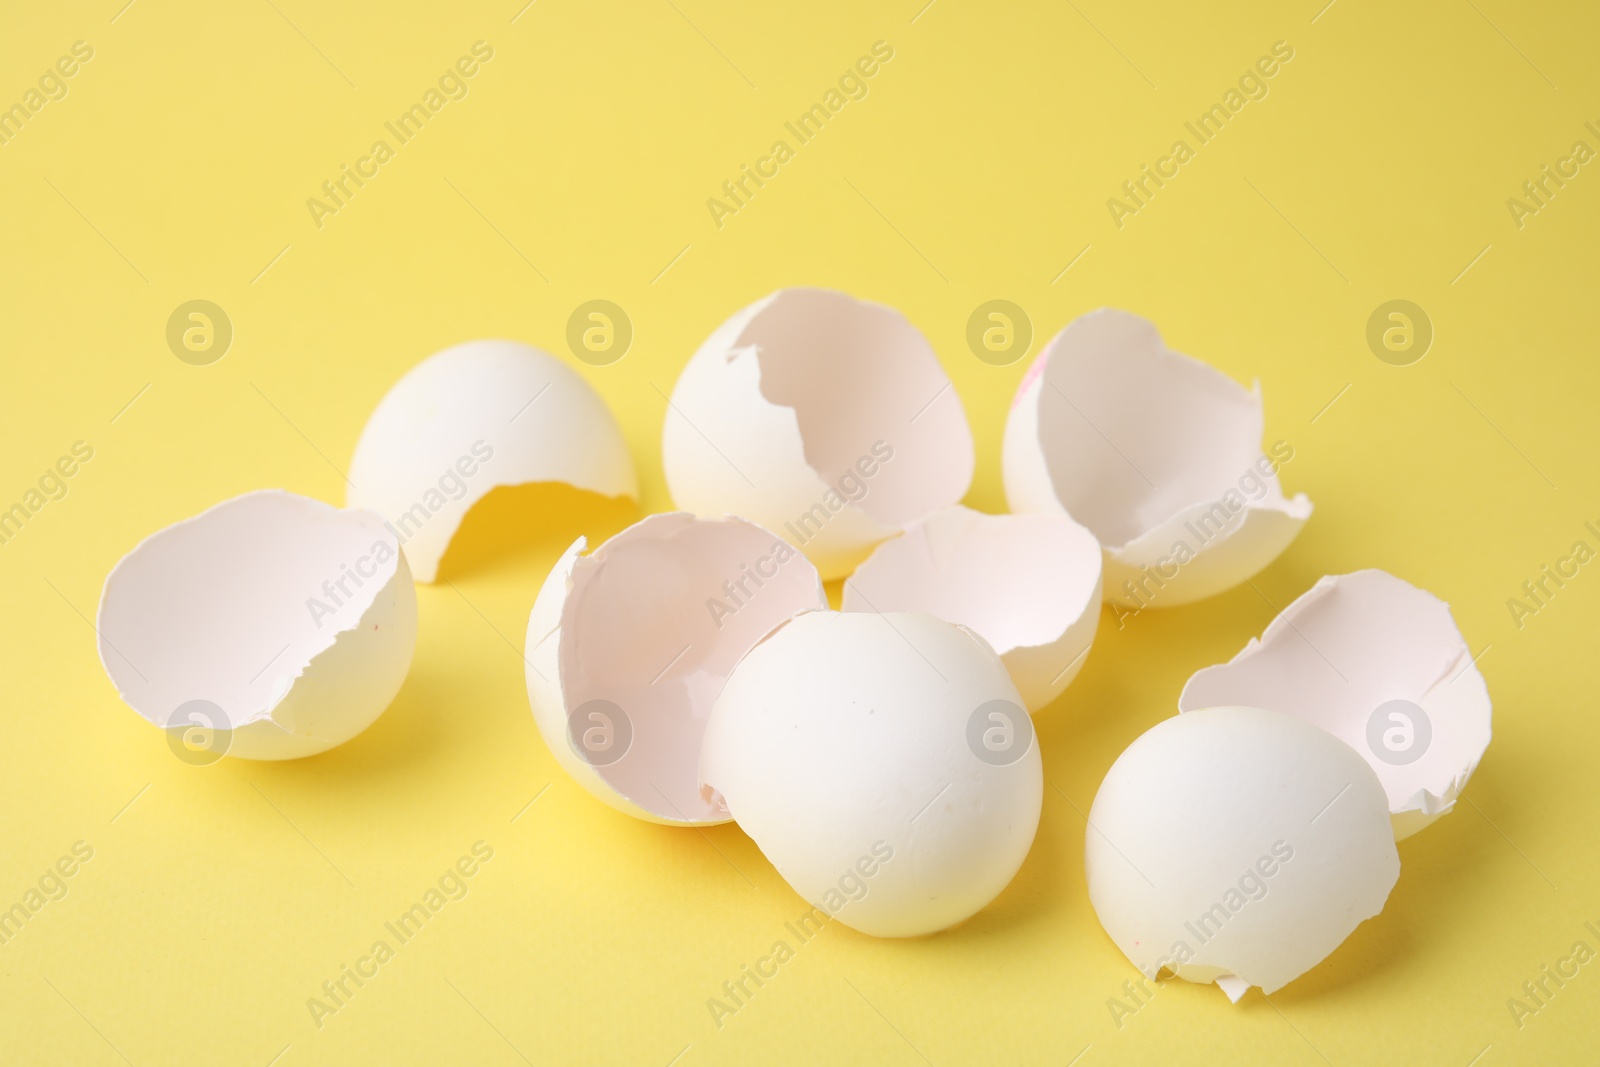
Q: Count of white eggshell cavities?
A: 6